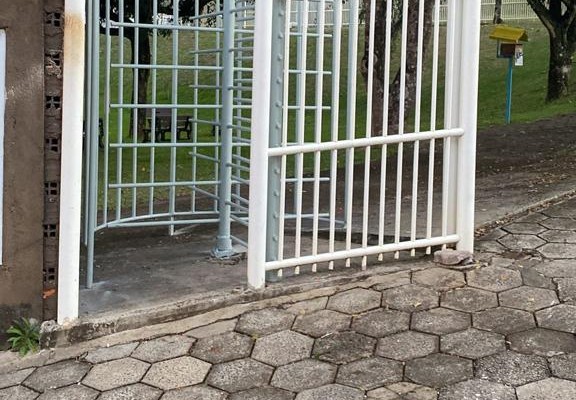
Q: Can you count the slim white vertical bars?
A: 11